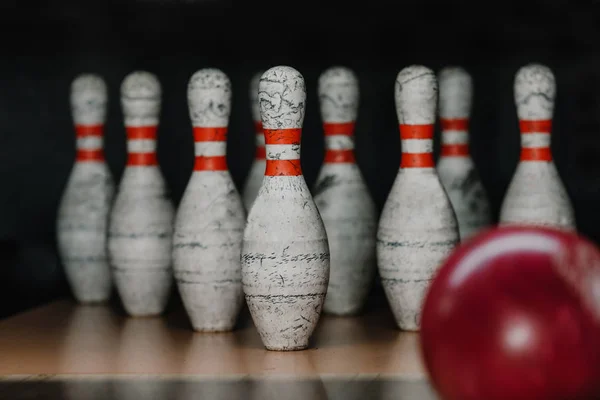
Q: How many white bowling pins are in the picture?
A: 9